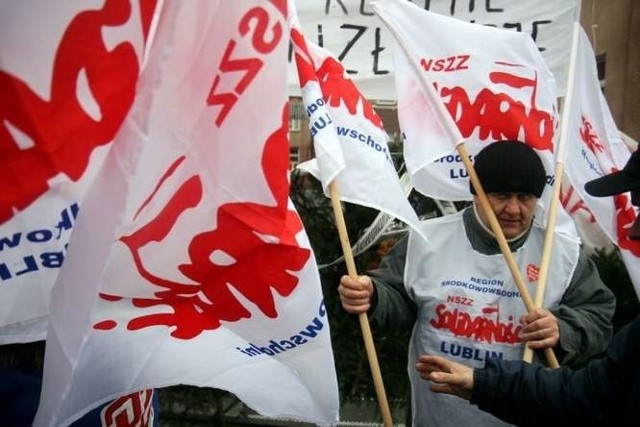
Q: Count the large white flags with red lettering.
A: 5